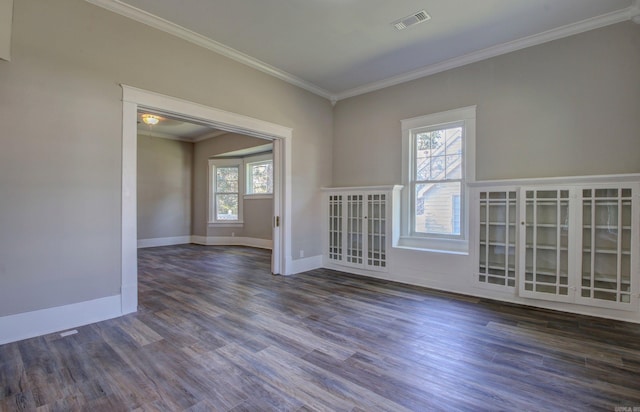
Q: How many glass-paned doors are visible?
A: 6